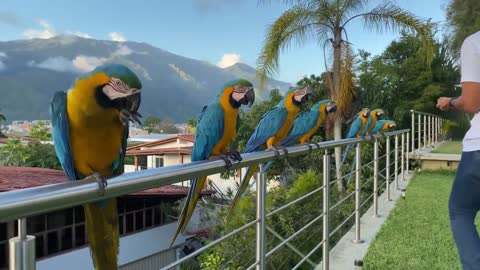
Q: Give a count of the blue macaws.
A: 7